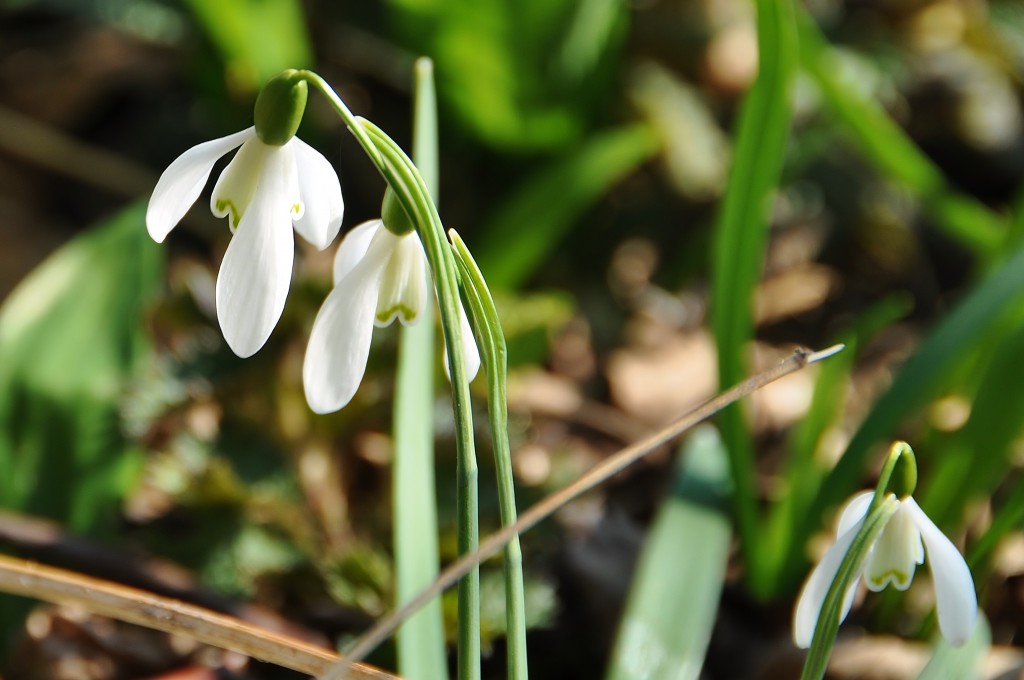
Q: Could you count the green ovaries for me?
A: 3